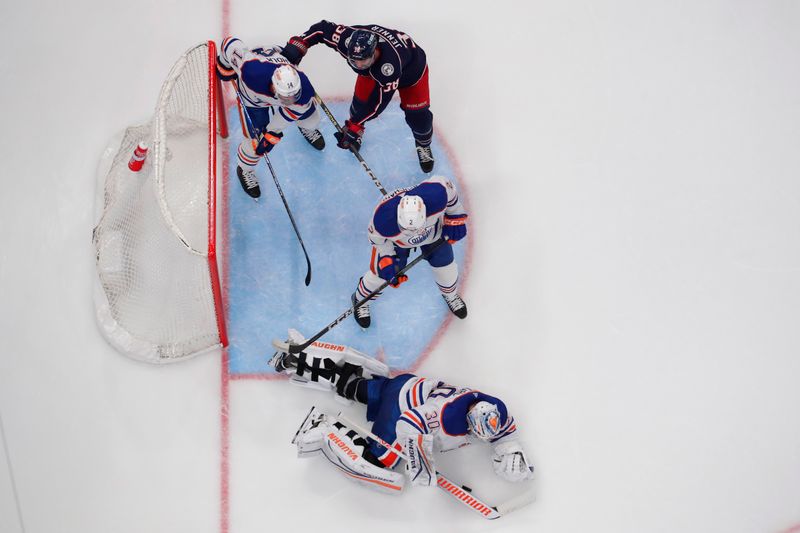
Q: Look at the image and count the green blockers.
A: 0